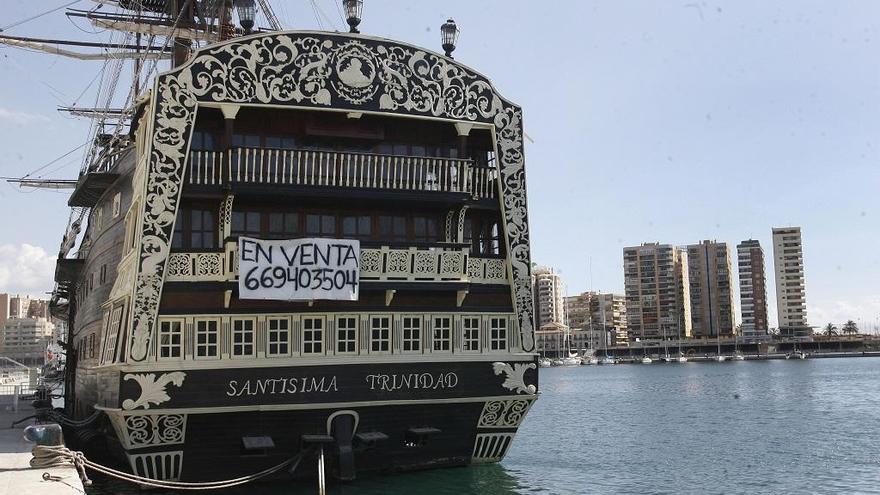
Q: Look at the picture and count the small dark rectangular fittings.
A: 4